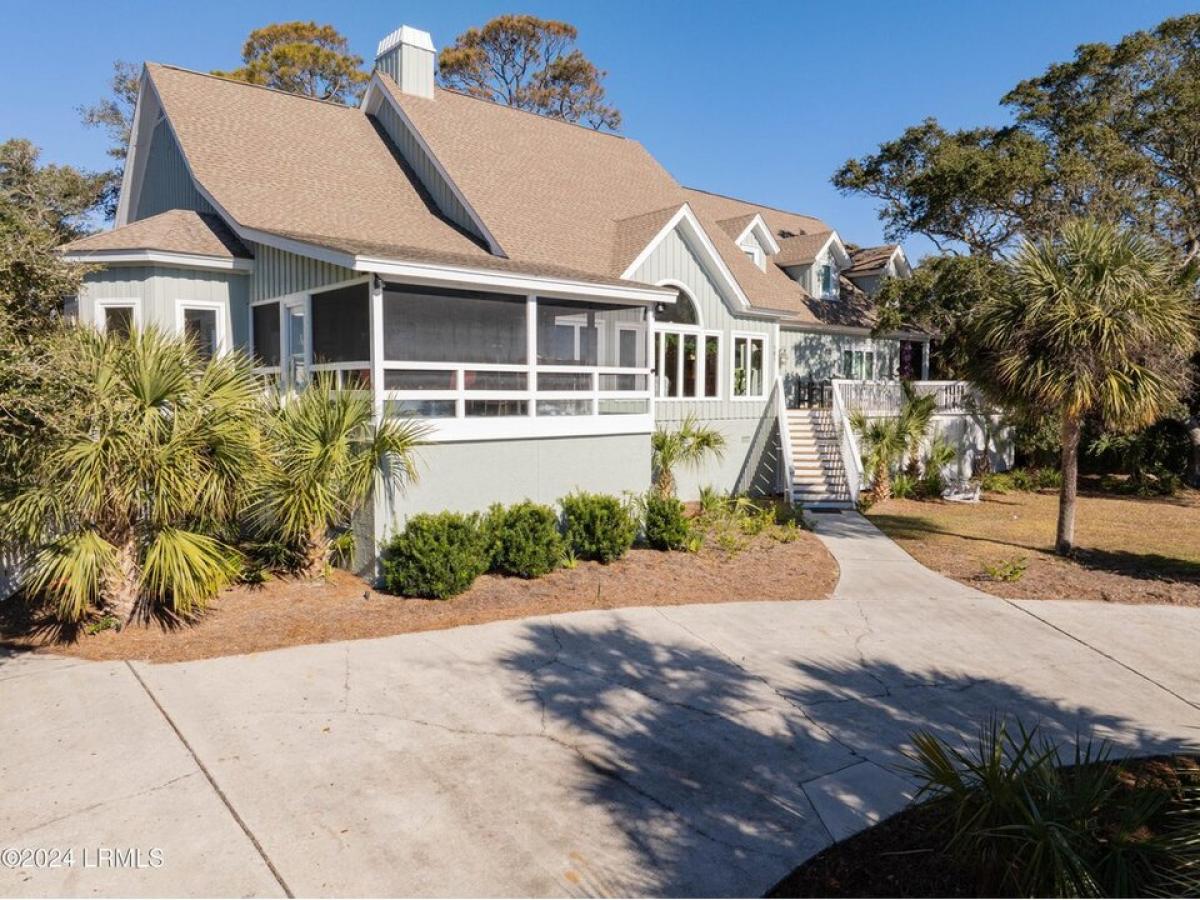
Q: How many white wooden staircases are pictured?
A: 1